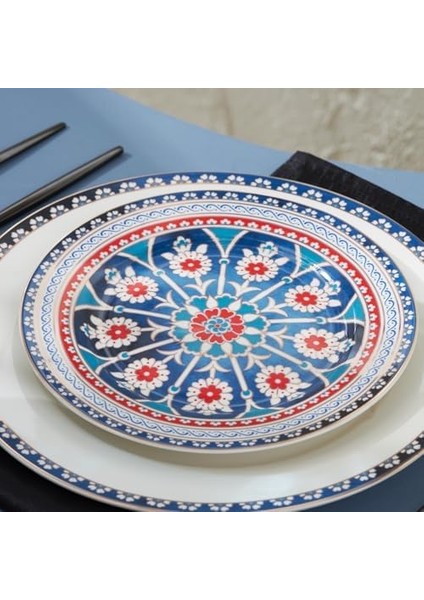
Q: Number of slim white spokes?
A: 9